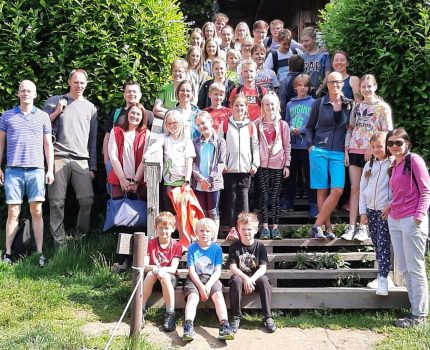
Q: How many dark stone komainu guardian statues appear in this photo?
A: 0